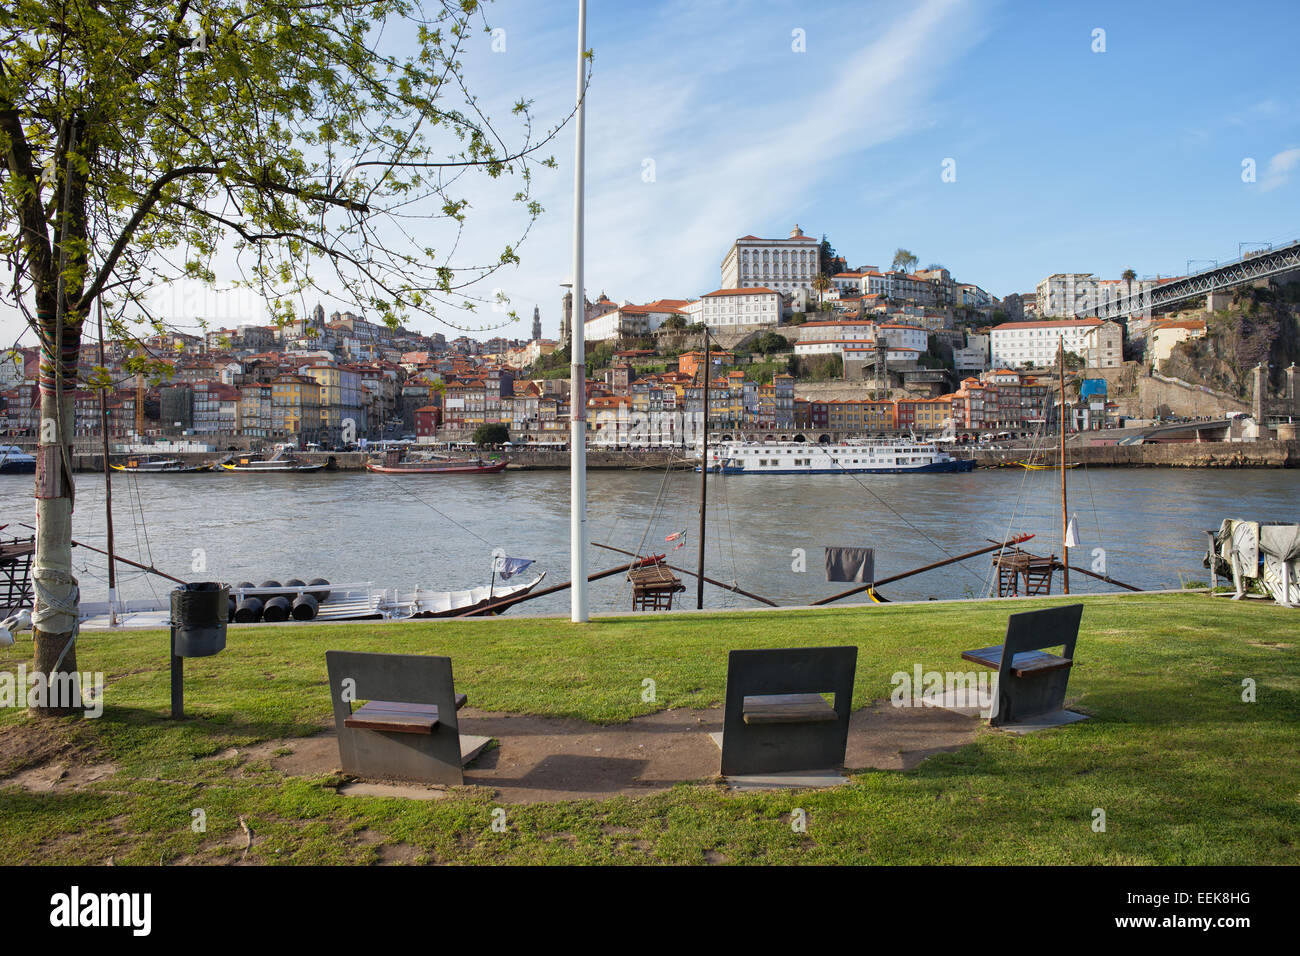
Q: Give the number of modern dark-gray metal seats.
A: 3